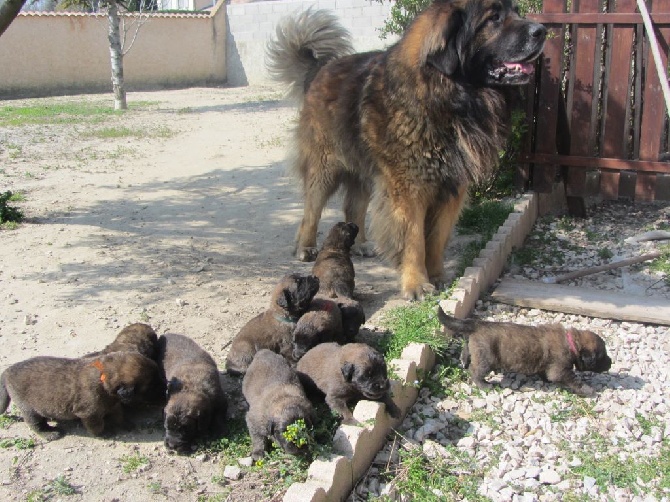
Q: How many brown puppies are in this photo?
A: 10